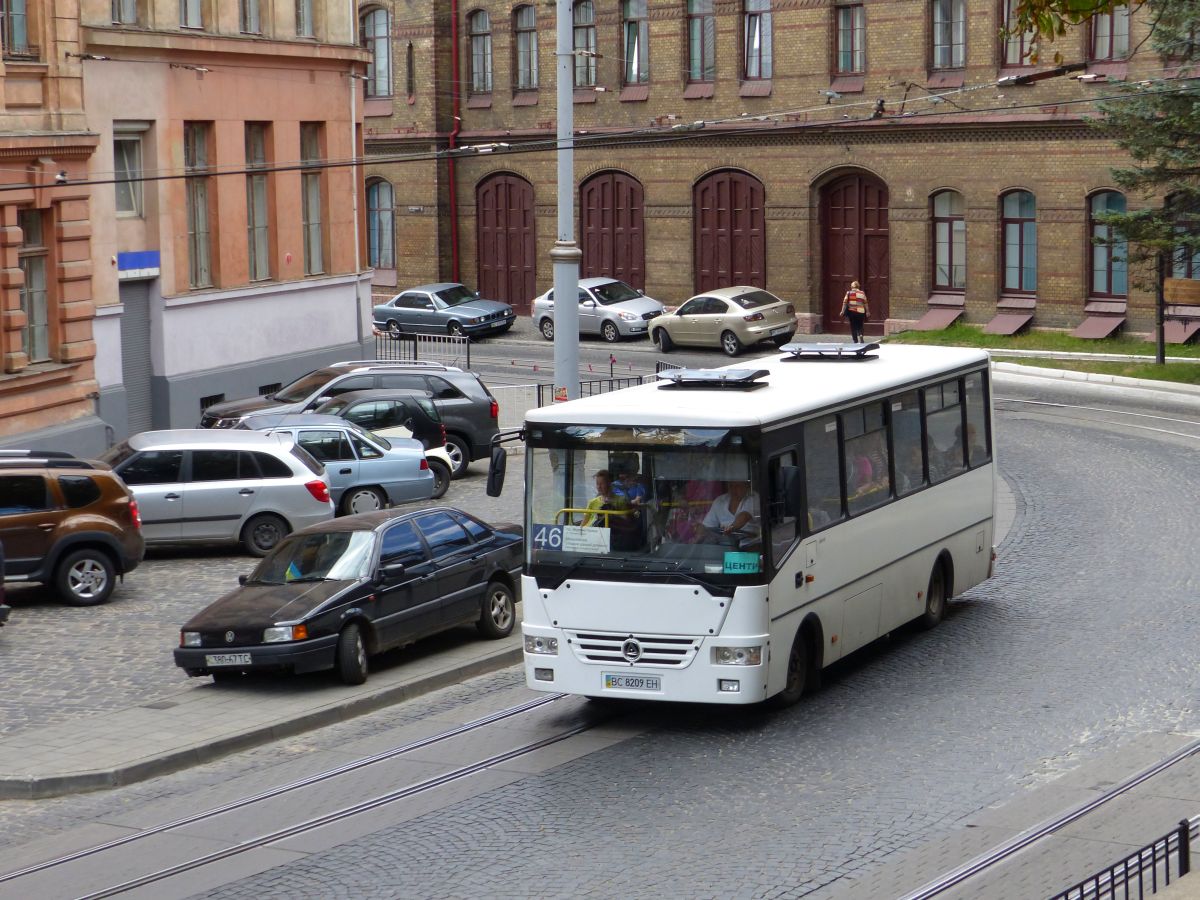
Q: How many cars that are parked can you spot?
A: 9